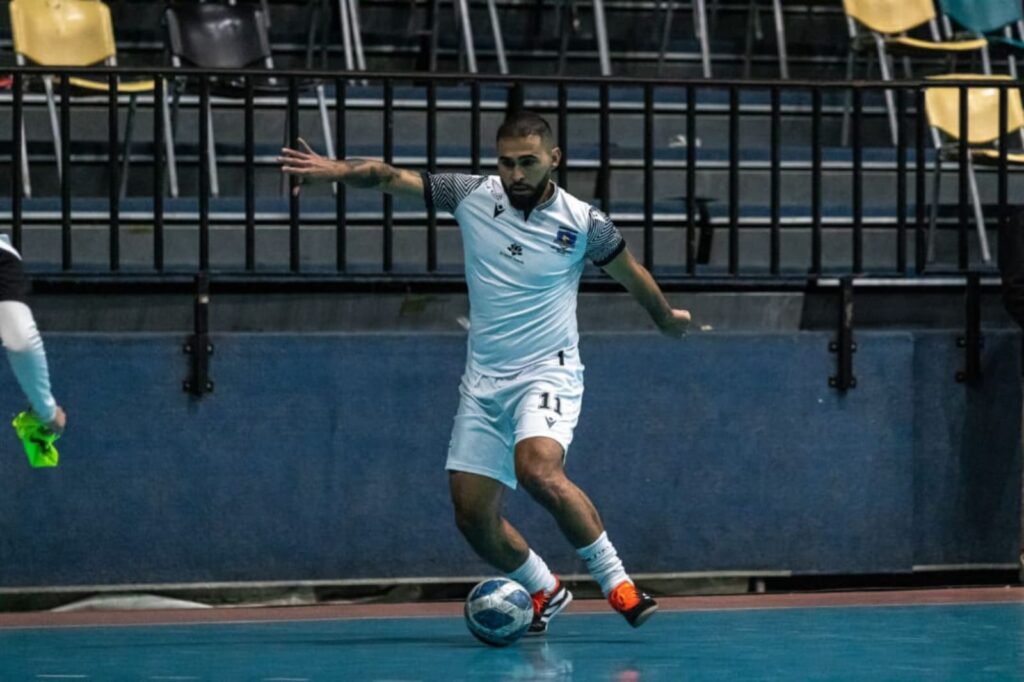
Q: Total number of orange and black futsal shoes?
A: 2